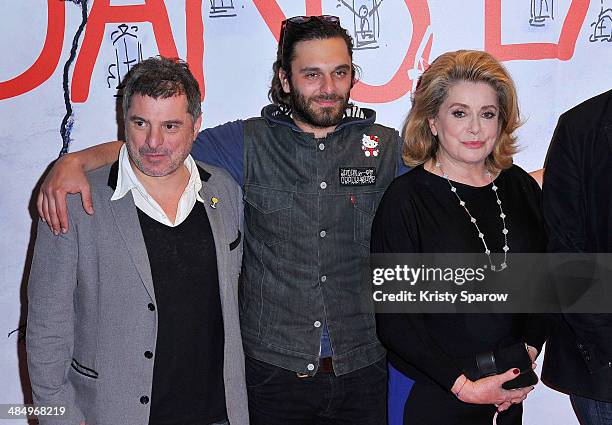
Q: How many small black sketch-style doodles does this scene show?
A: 5